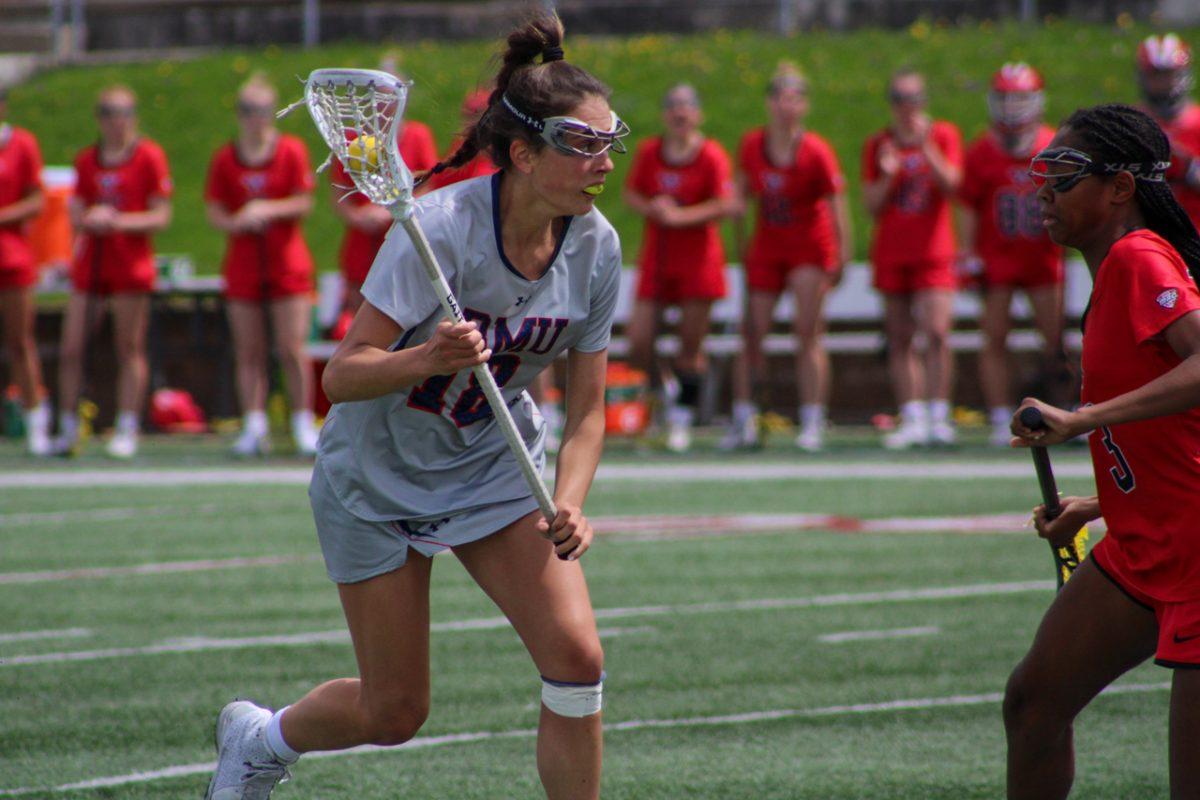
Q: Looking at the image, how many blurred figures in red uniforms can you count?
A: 10